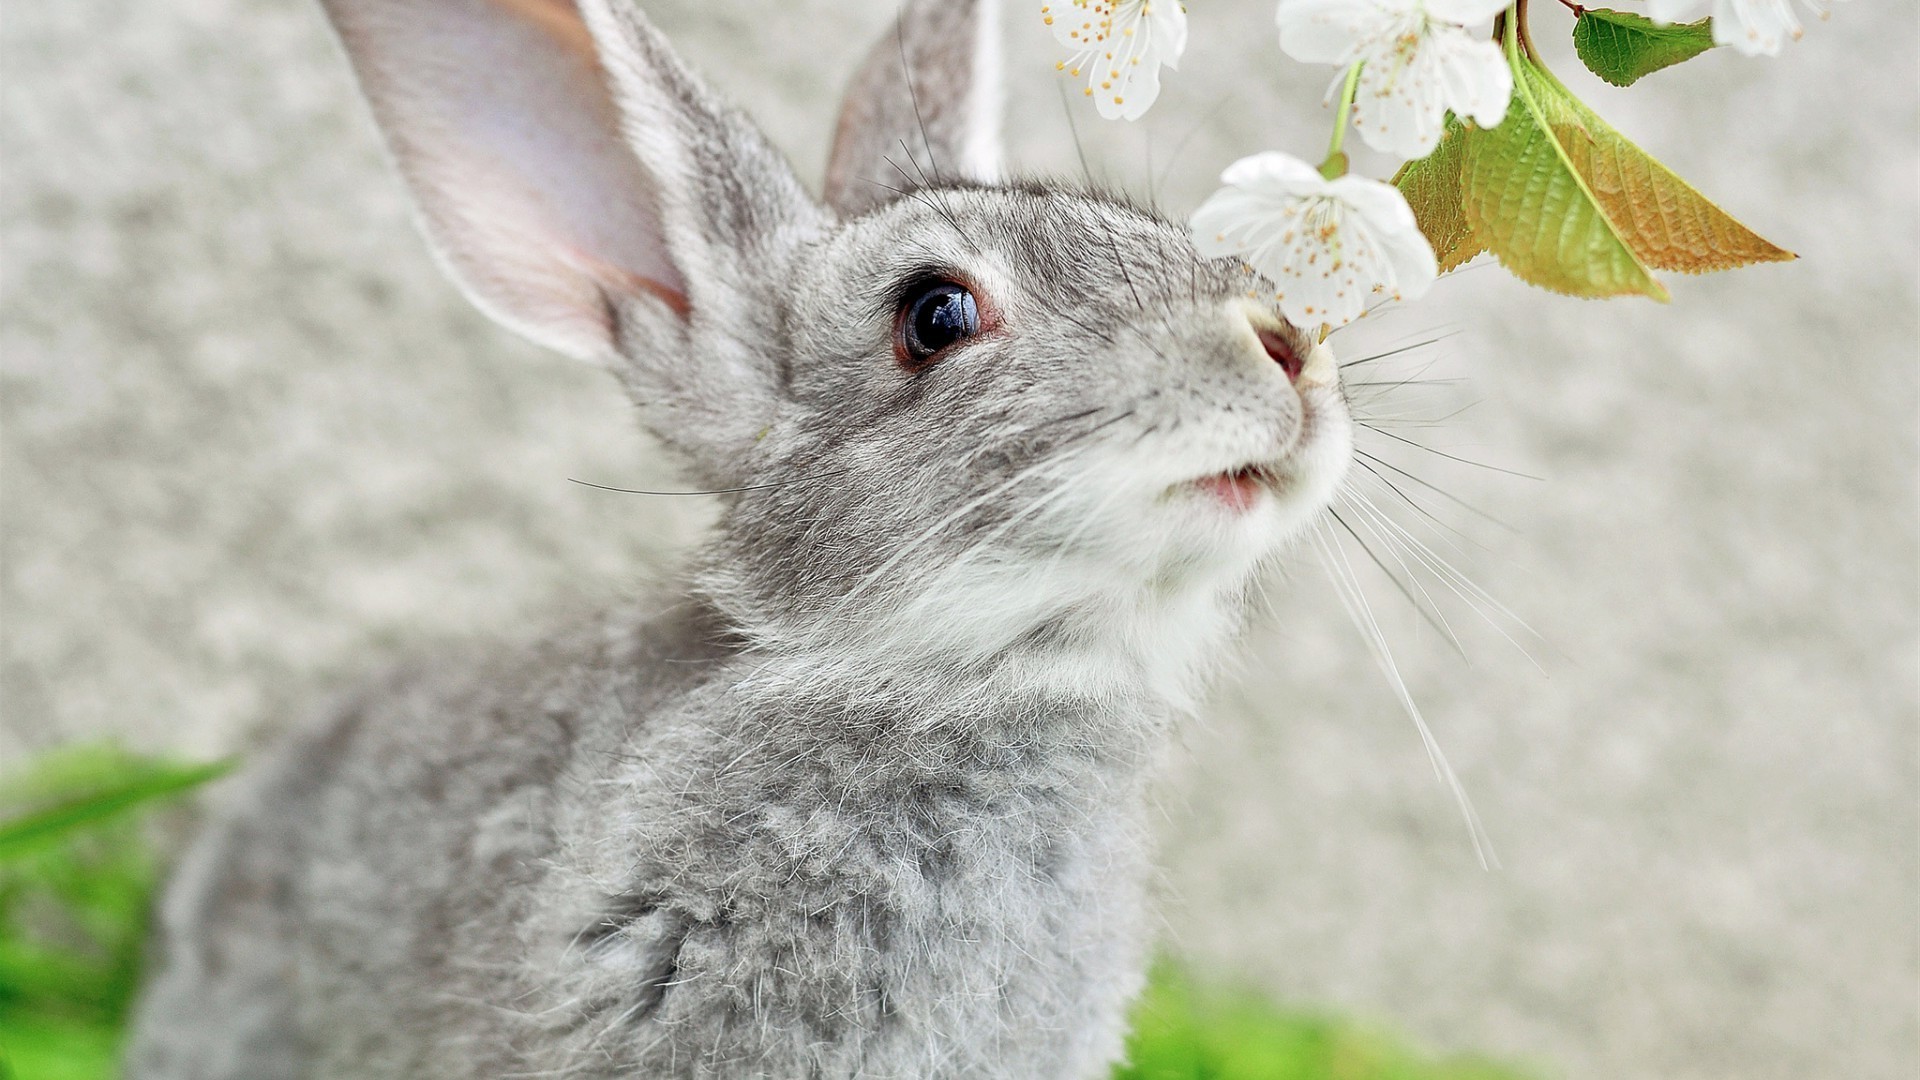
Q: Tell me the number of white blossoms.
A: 4